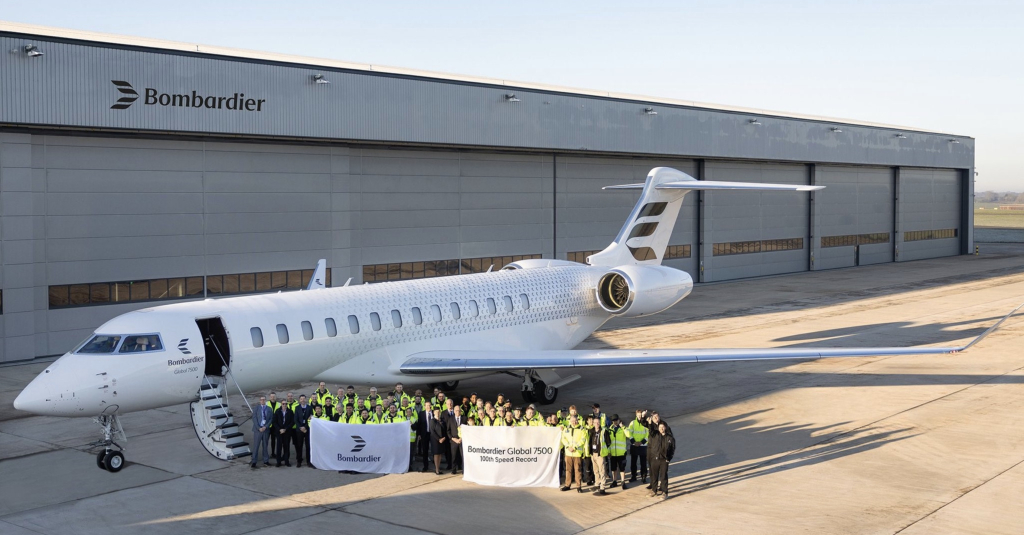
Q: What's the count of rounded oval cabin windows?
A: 14